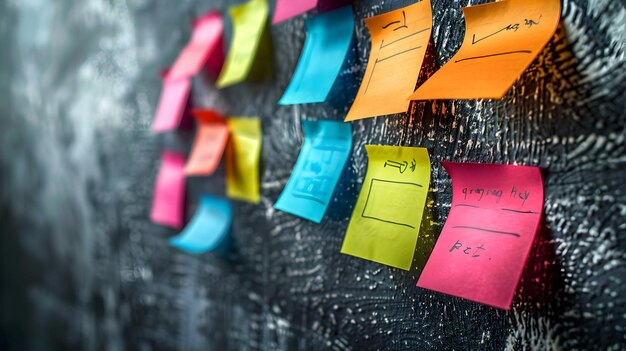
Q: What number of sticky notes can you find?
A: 14